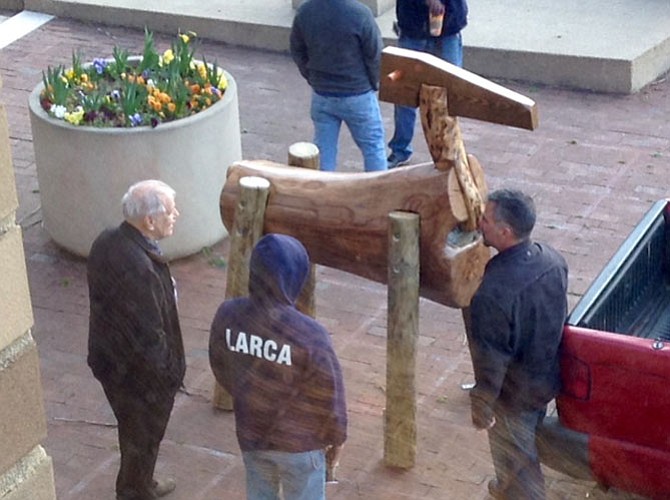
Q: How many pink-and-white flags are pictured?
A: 0